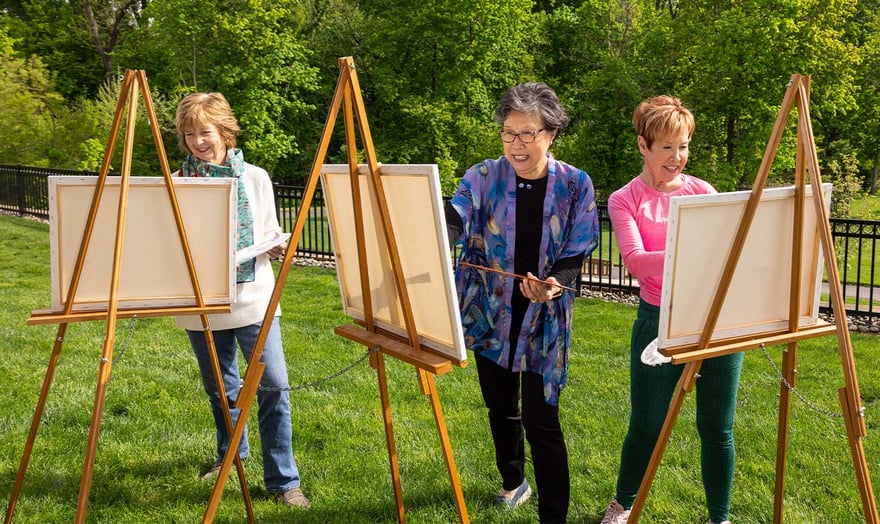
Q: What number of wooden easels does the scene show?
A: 3